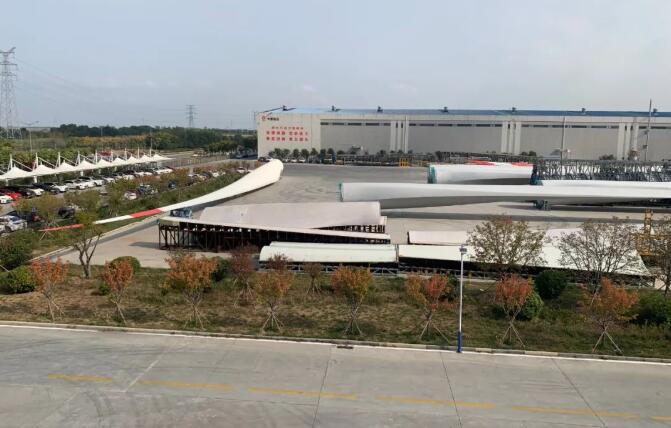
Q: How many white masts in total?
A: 9